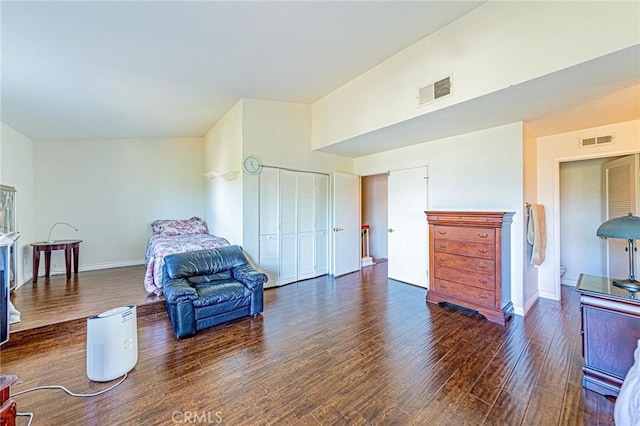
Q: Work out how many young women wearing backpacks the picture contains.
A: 0